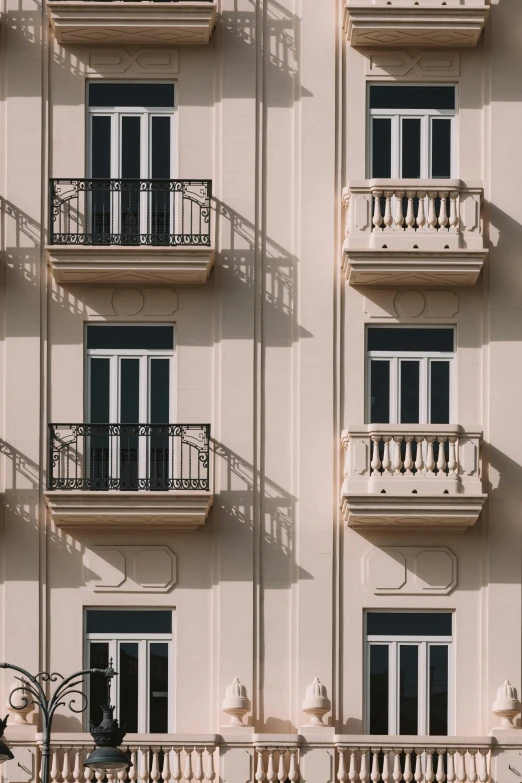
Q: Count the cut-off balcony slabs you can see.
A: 2